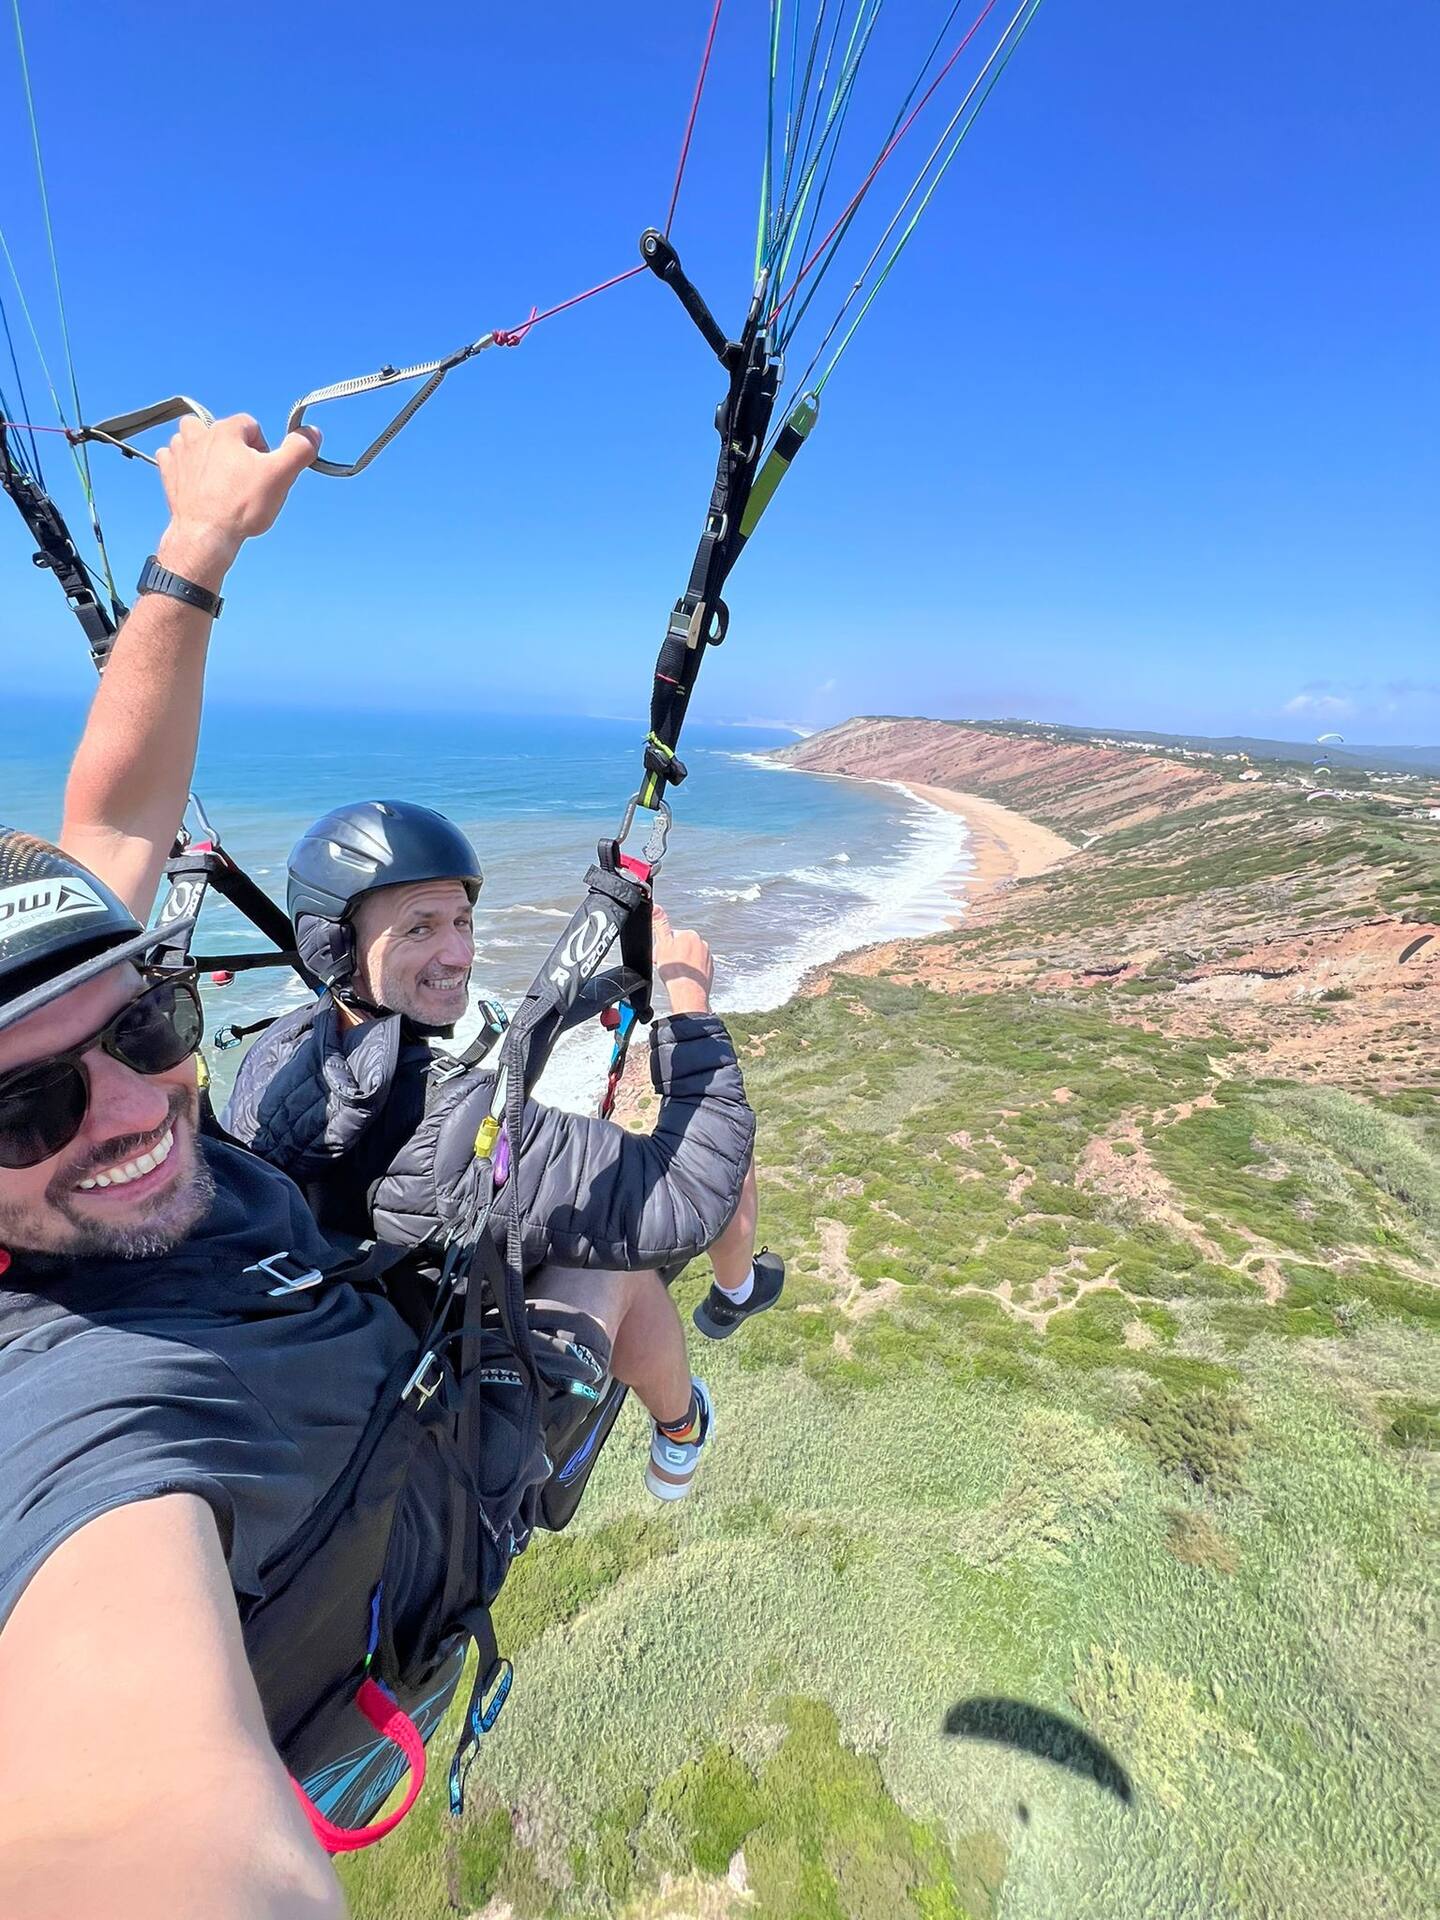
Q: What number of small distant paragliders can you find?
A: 4